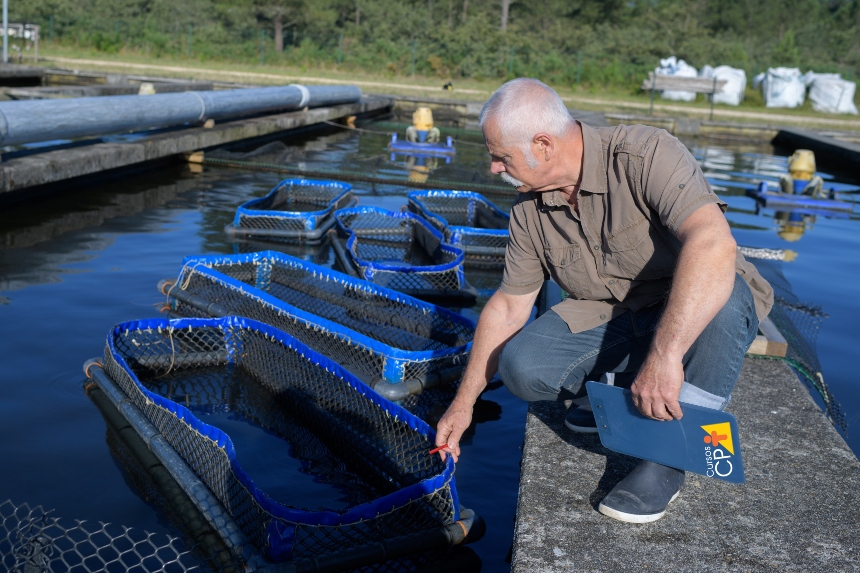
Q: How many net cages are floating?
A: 5